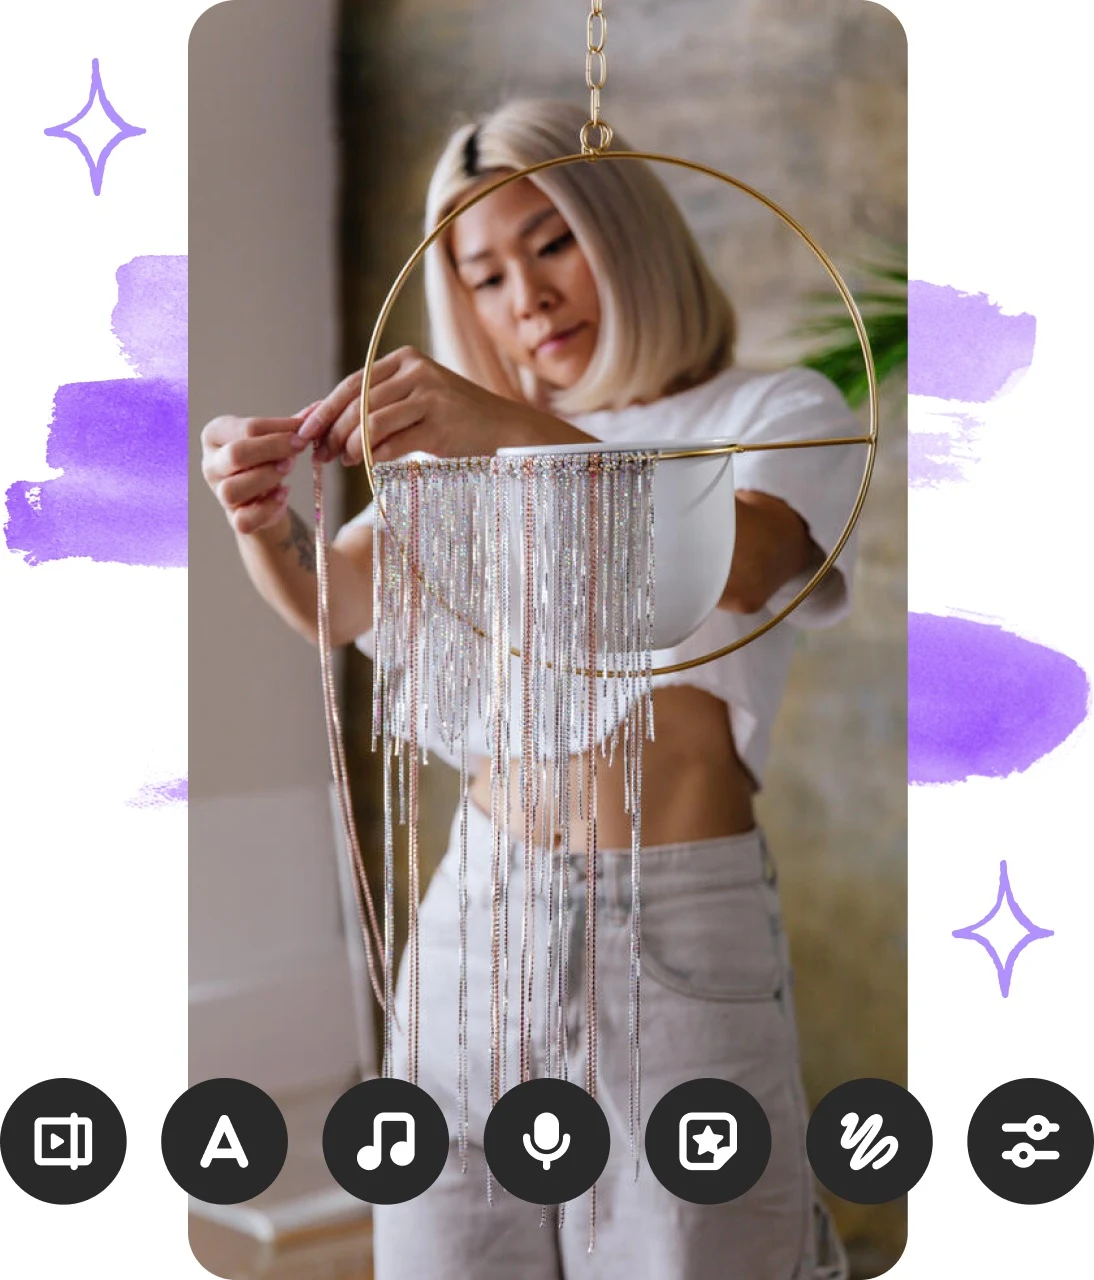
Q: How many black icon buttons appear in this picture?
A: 7